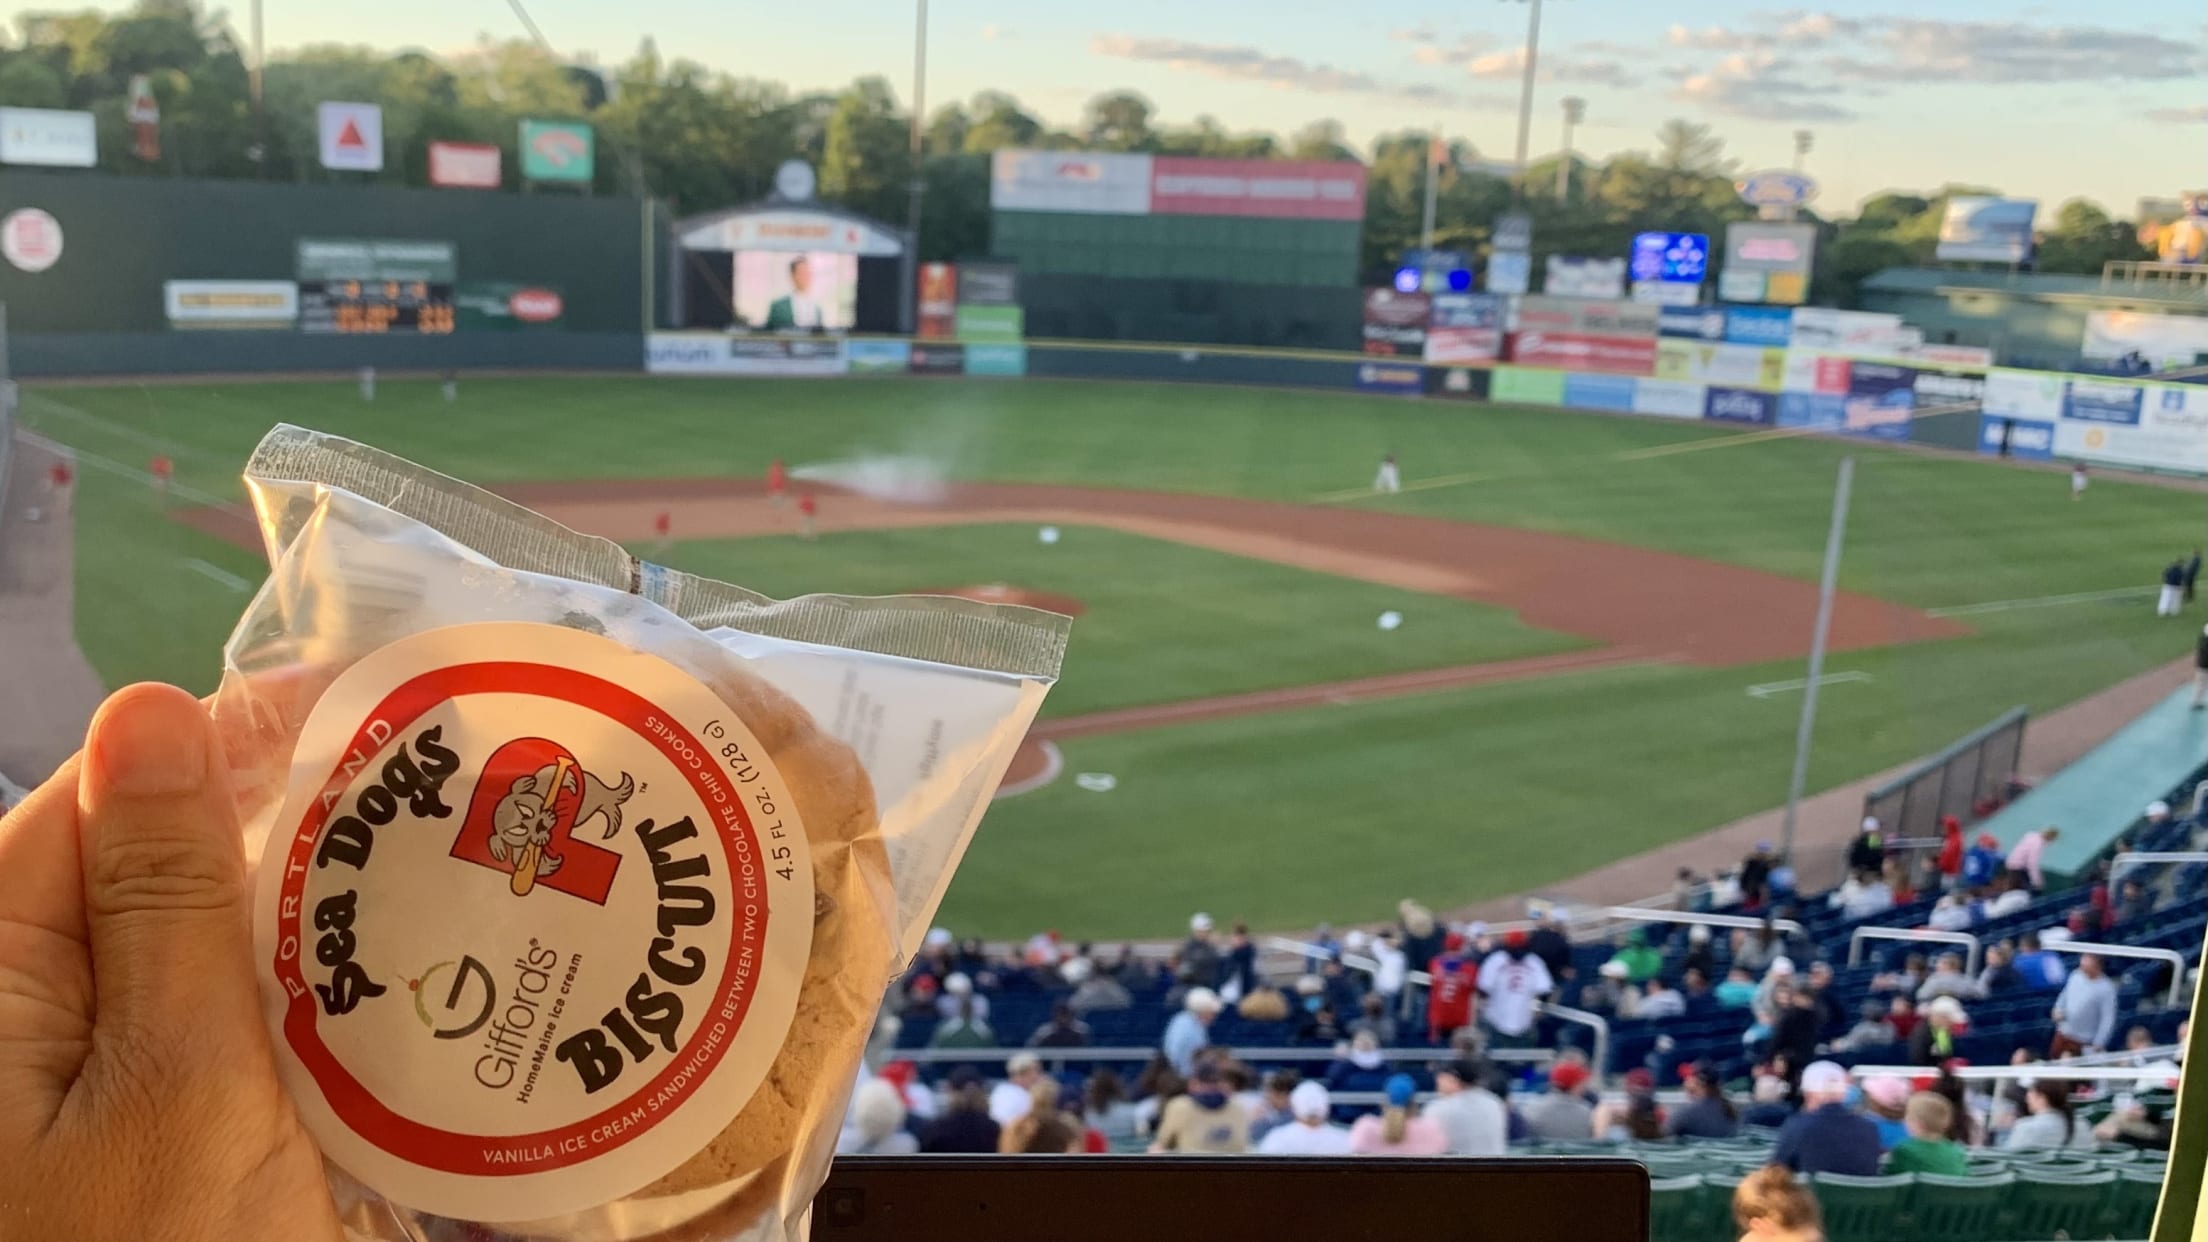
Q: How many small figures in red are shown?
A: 5